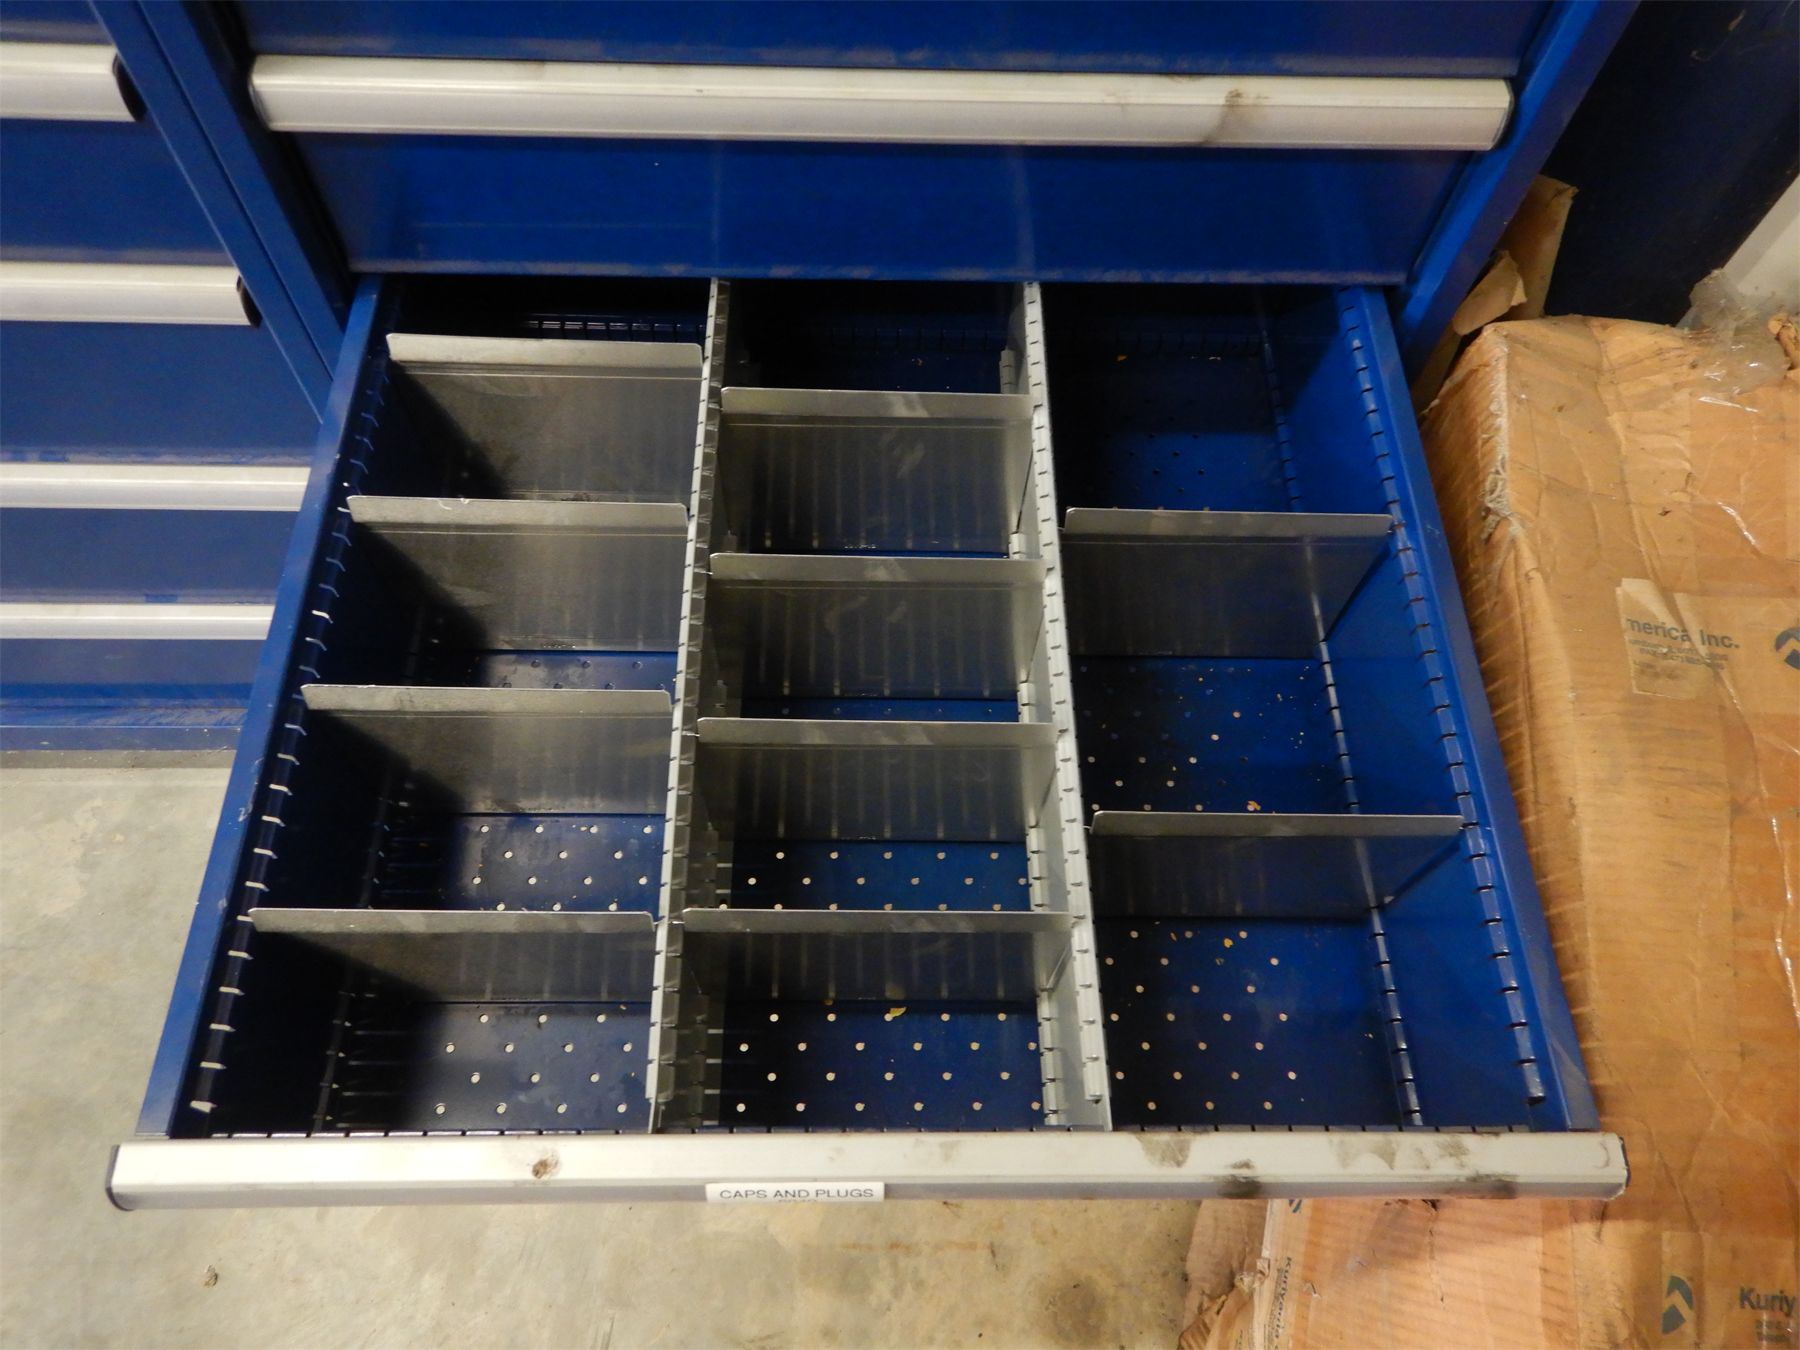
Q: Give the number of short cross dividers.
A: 10